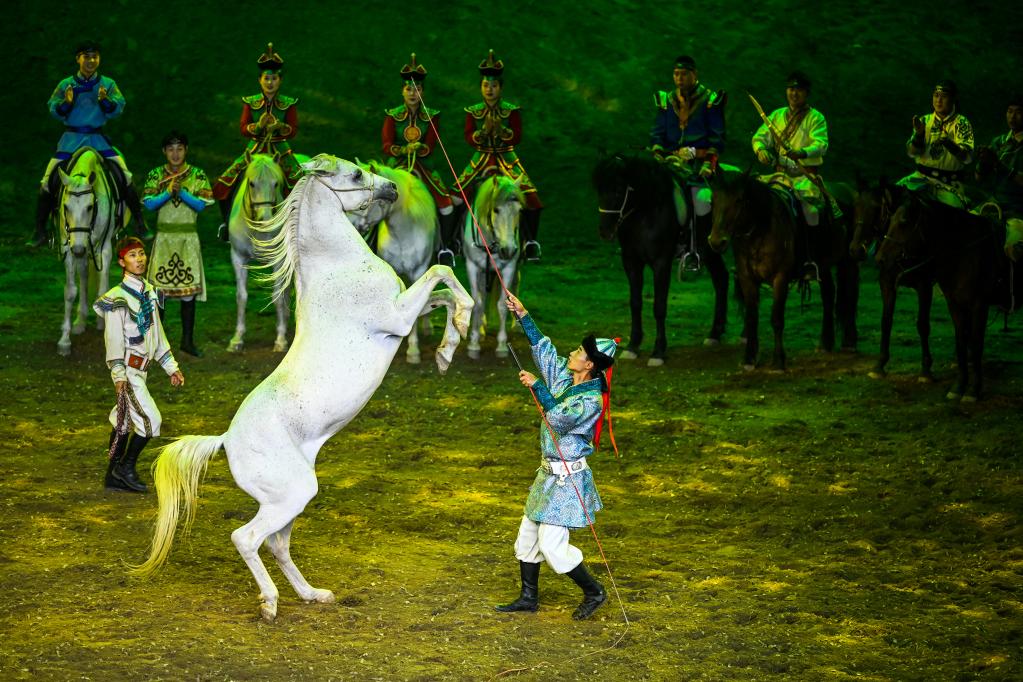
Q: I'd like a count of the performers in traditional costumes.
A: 11